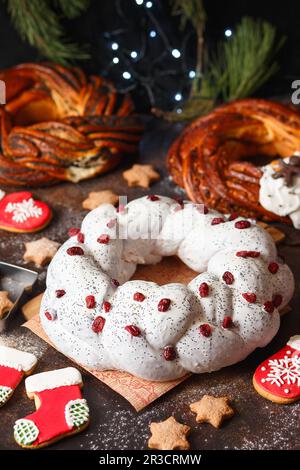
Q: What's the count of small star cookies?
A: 6